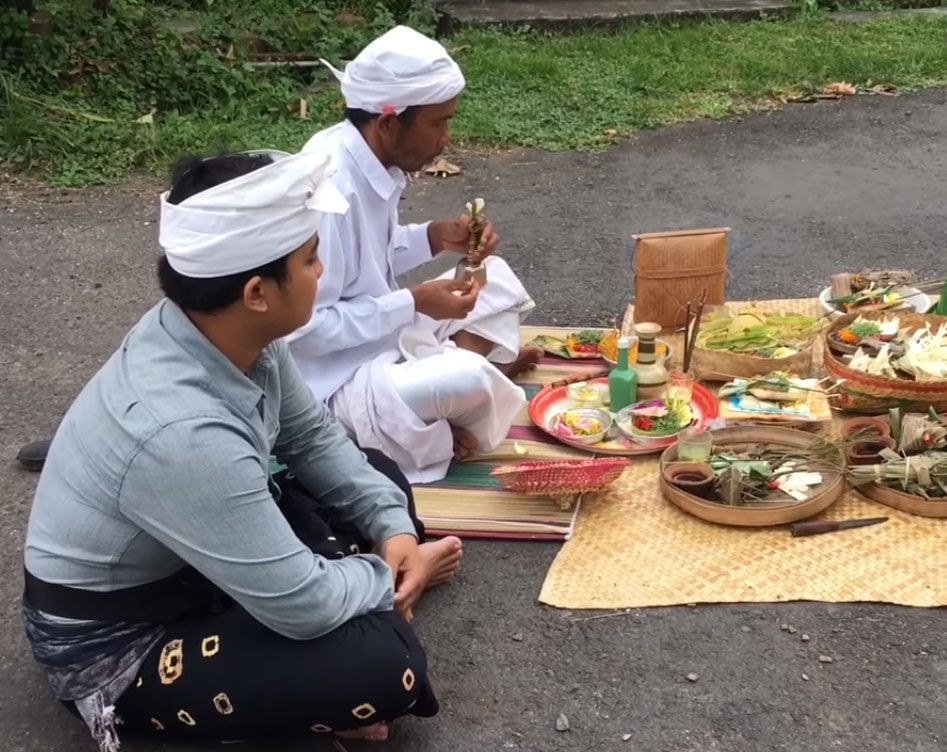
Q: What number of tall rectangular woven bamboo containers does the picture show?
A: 1